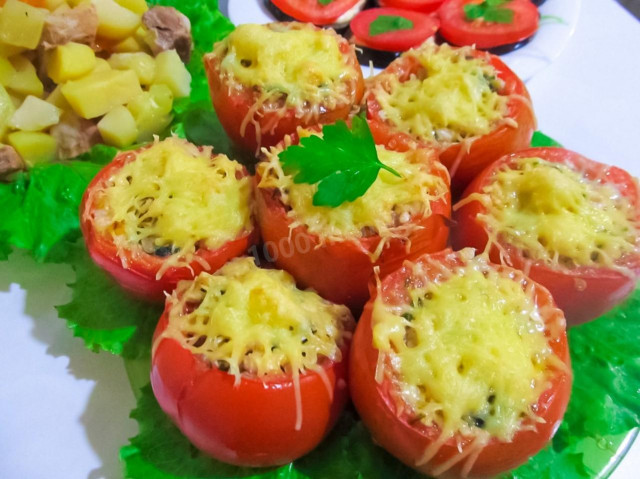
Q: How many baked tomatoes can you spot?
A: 7